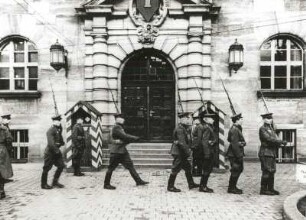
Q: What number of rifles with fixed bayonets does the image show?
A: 6